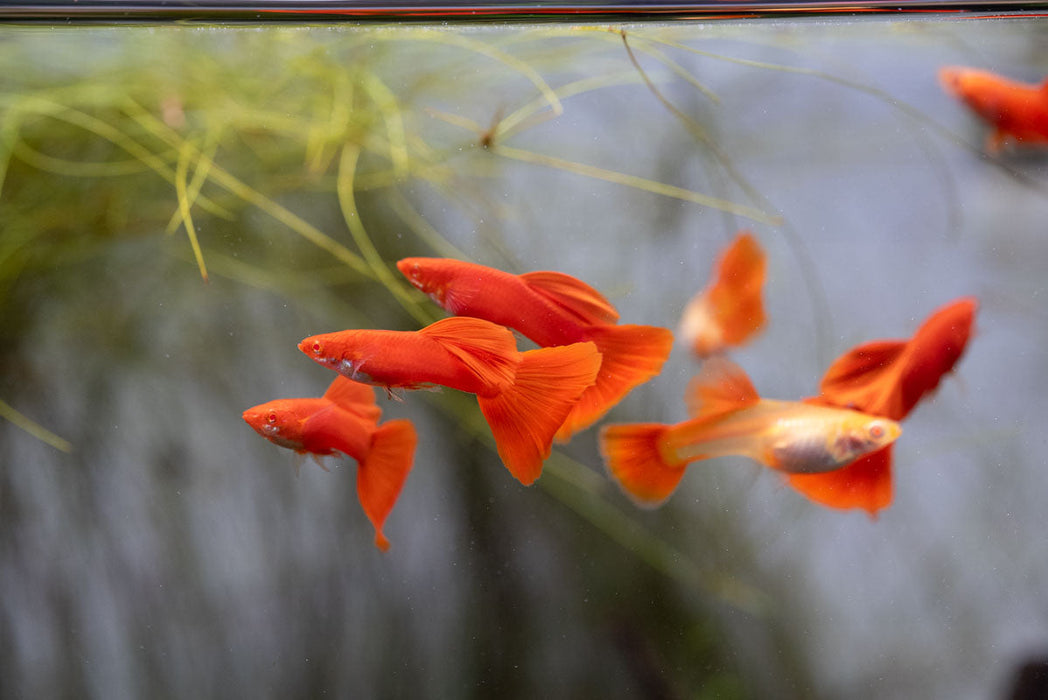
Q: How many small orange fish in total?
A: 7